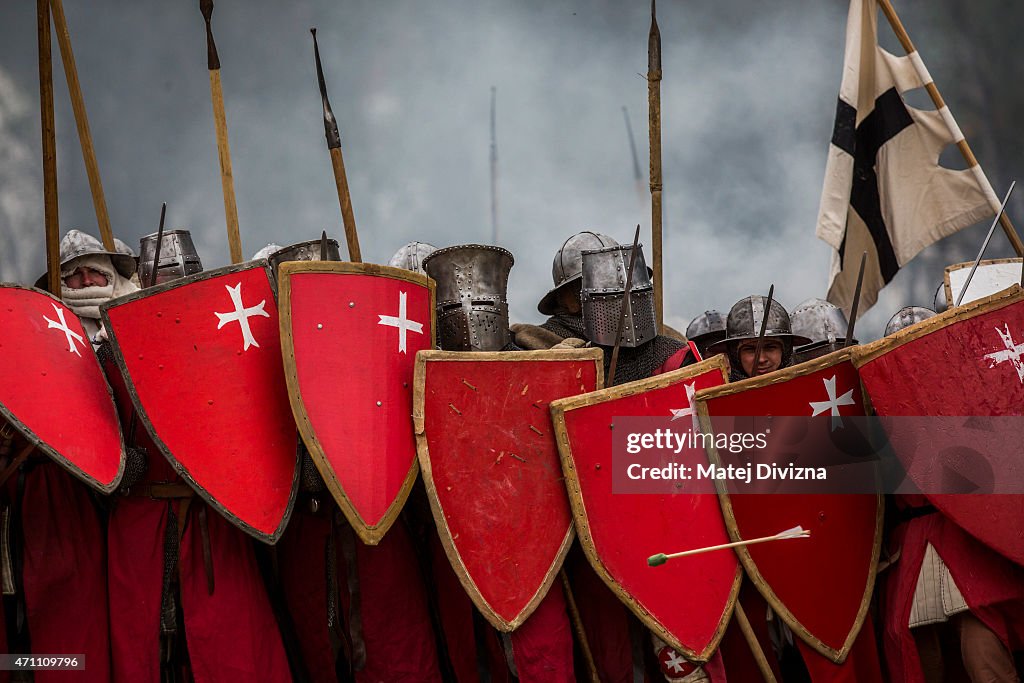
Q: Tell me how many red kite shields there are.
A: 7